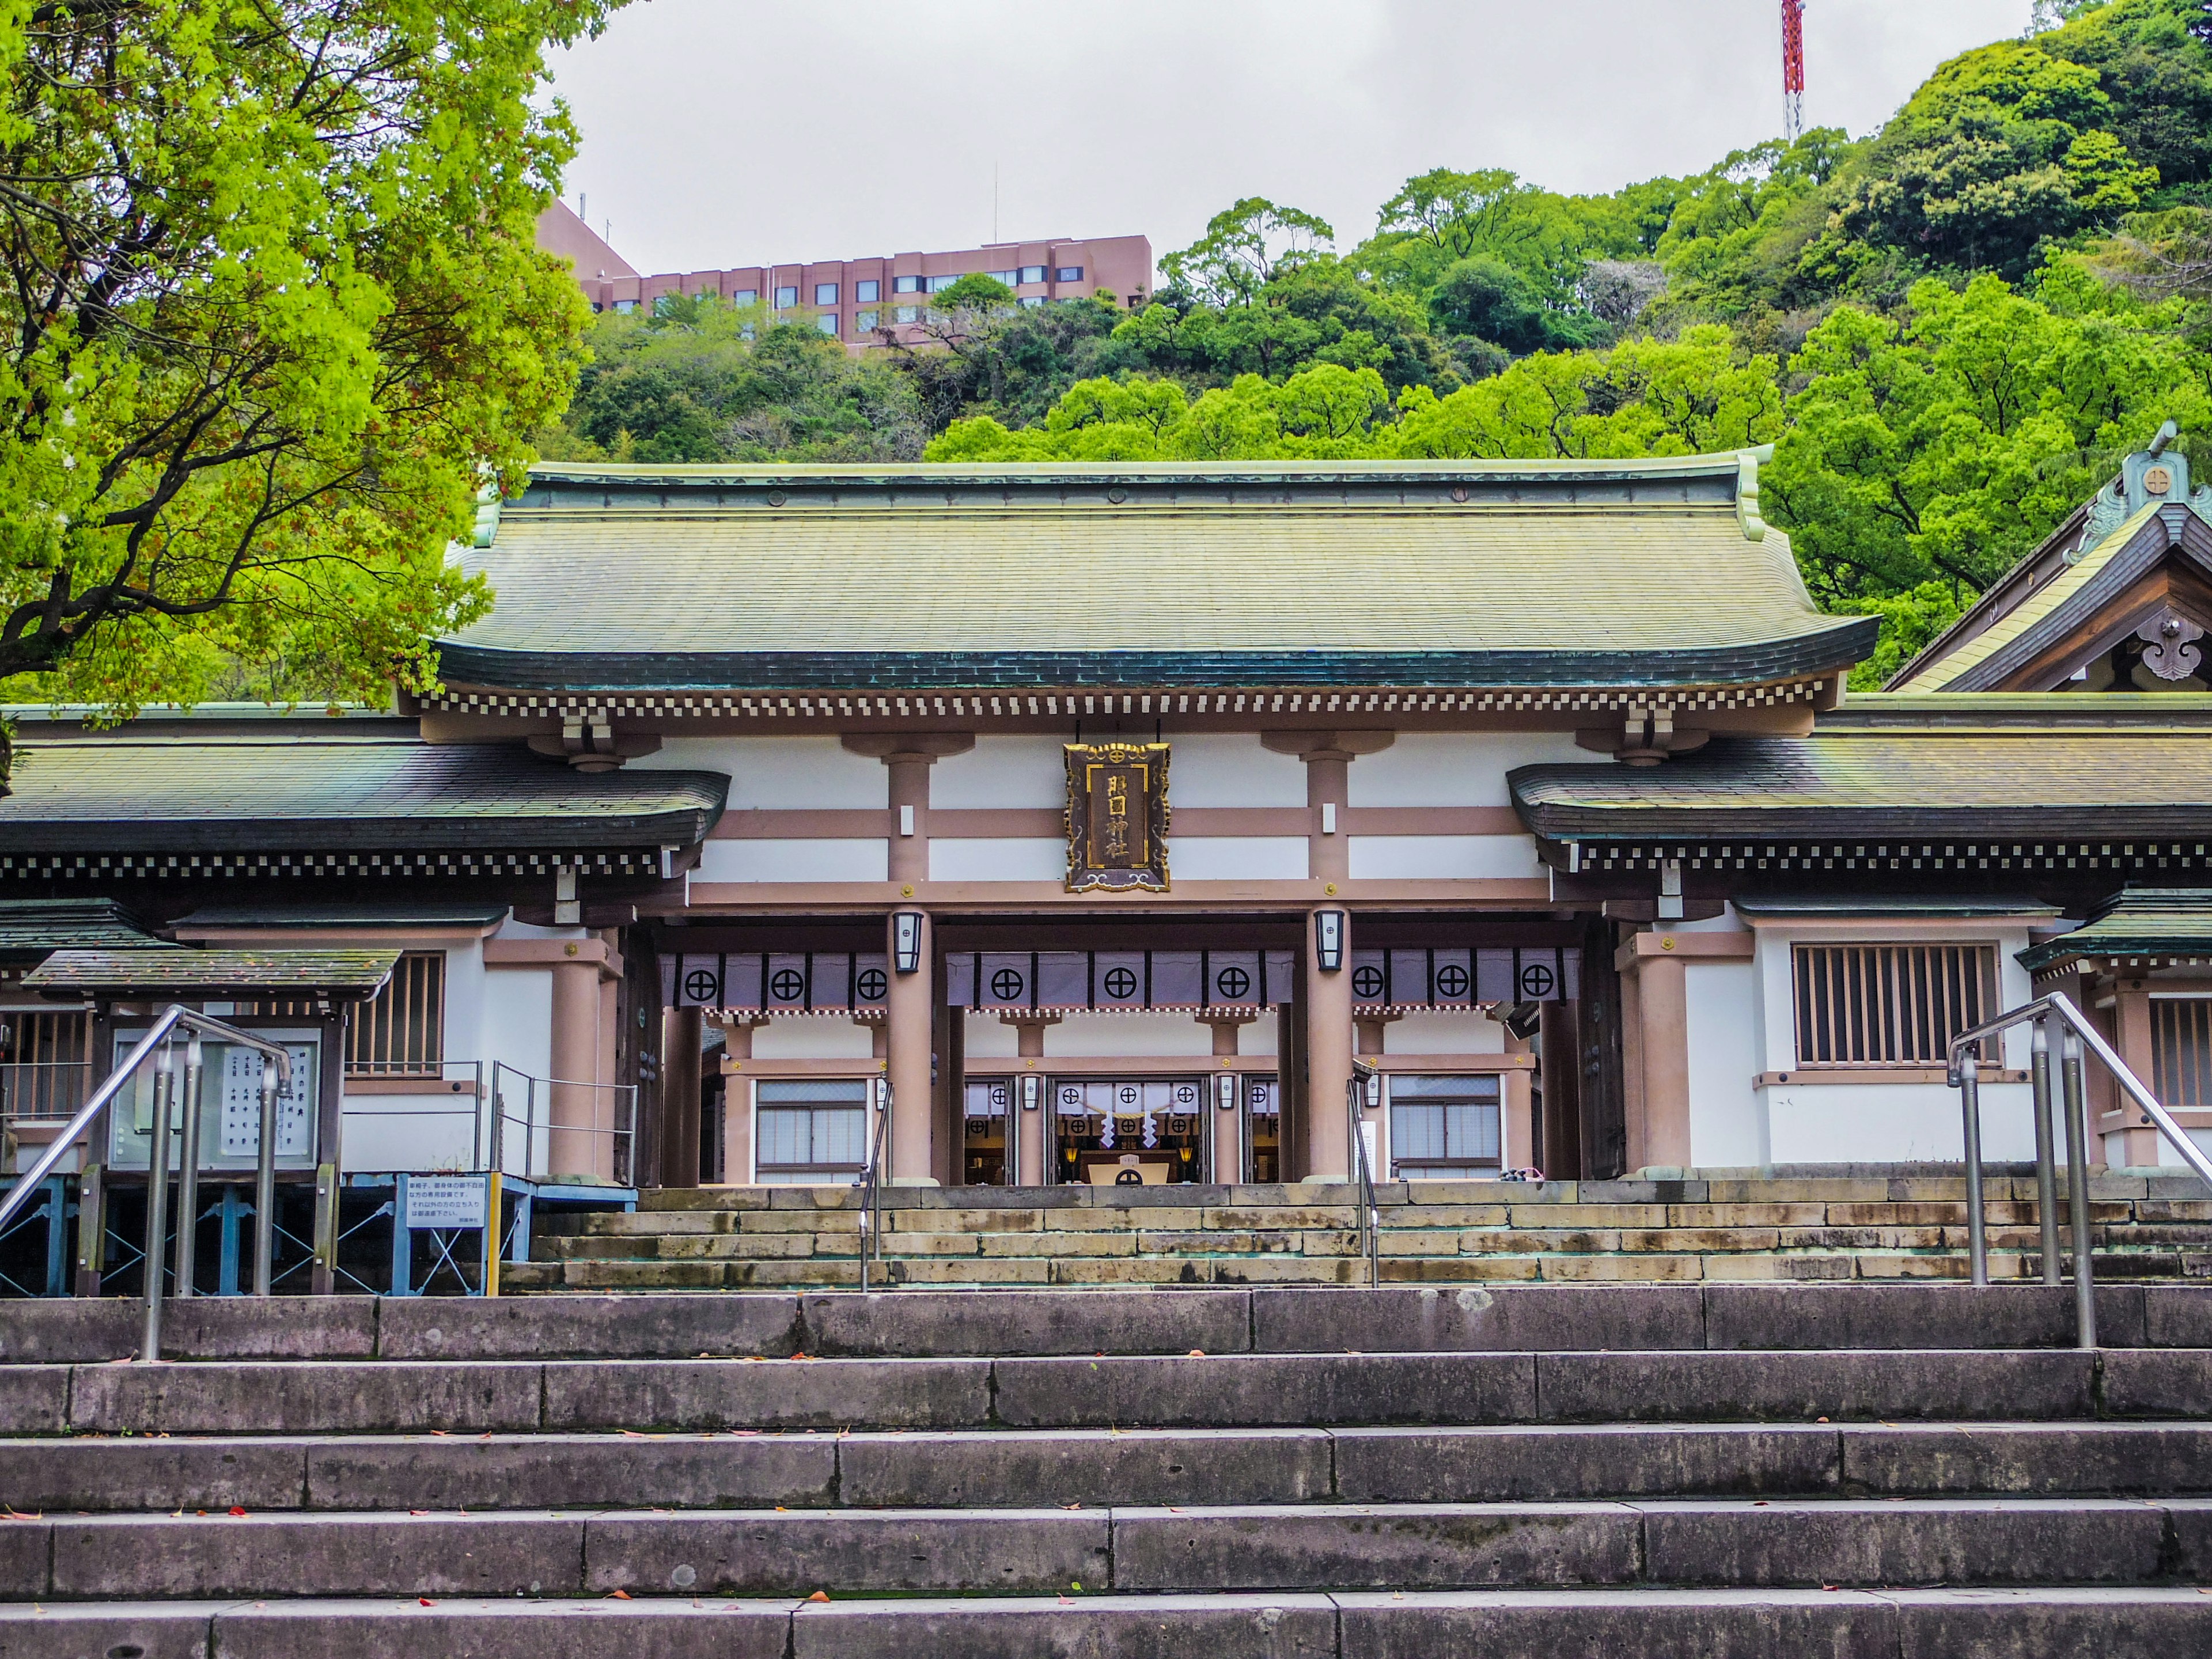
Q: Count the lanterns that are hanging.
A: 6